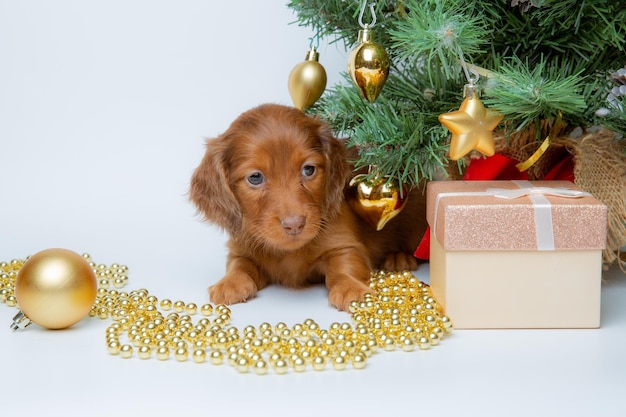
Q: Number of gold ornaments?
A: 5